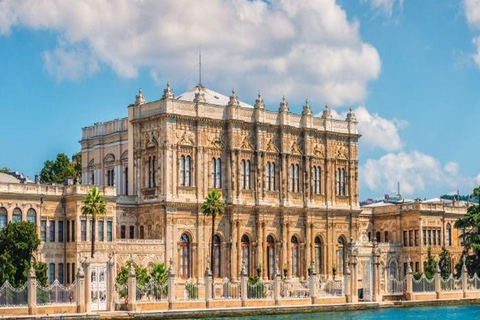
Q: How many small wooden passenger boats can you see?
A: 0